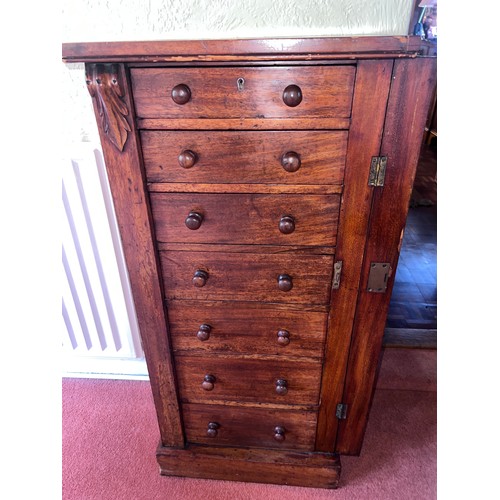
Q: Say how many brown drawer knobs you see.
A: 14